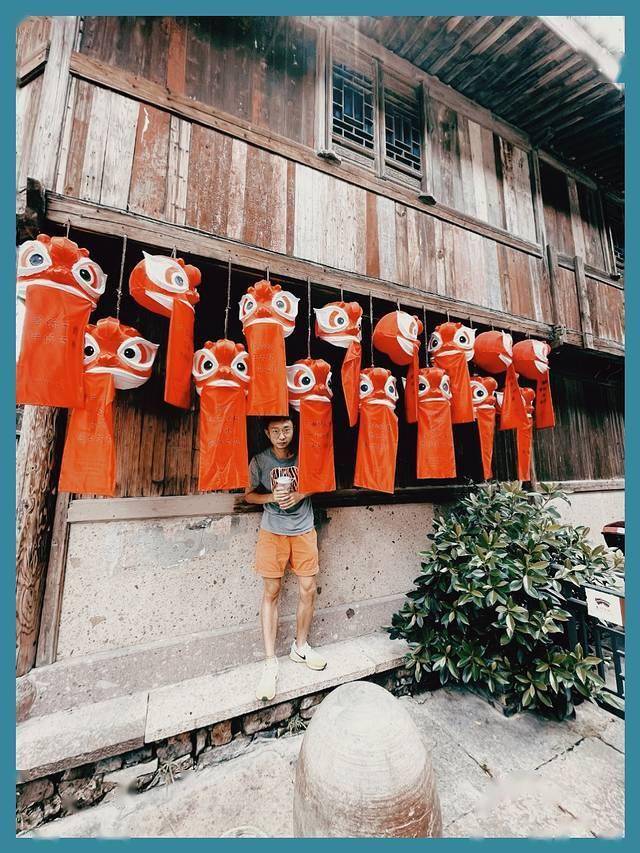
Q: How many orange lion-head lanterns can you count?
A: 15